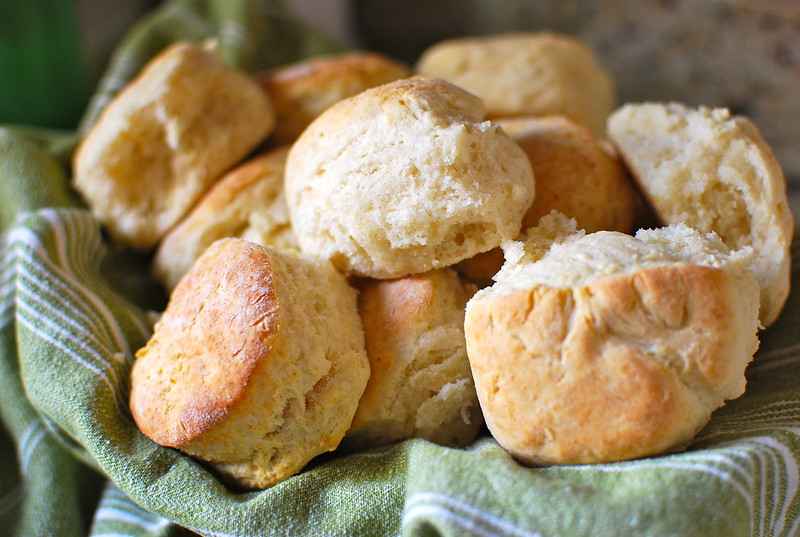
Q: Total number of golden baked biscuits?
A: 10